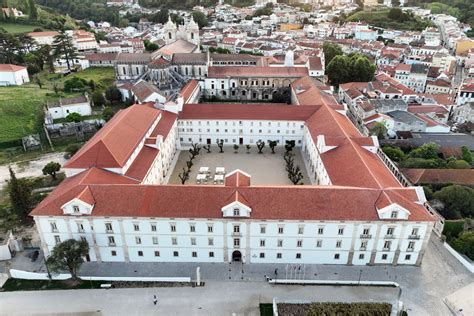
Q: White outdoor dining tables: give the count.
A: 4